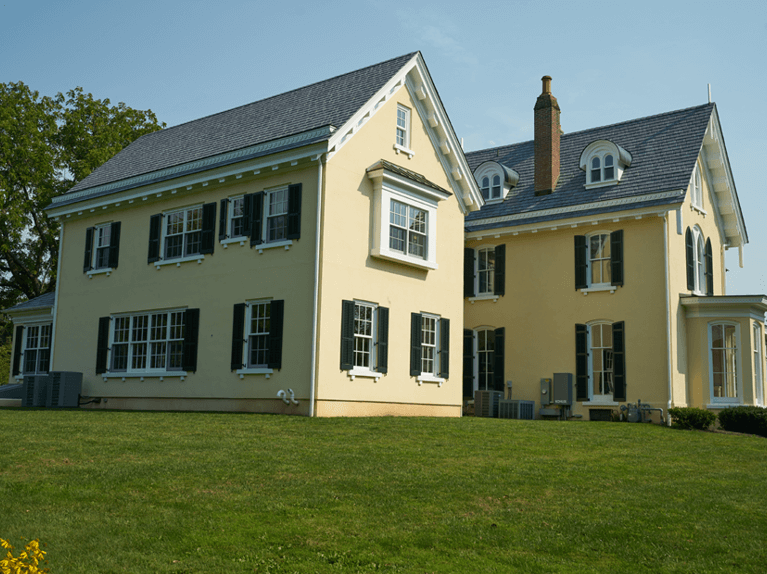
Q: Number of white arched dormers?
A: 2